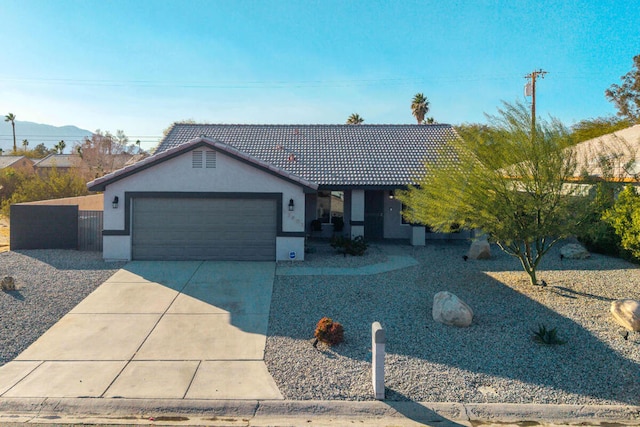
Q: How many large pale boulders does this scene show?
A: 4